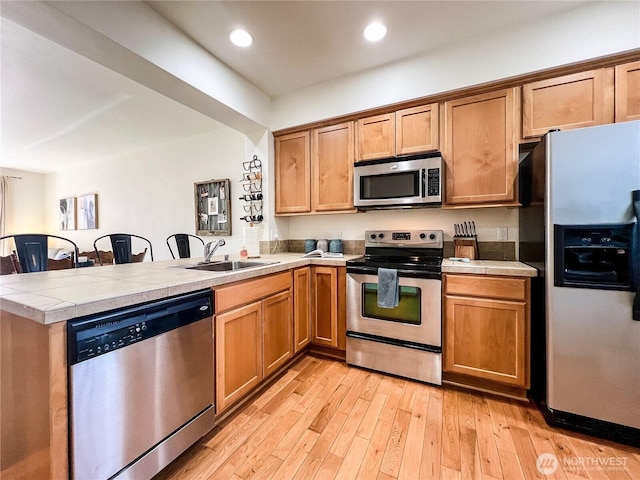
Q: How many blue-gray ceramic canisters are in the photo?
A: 2